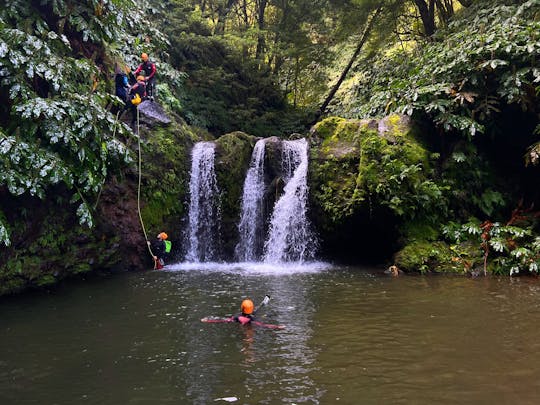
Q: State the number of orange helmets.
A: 4